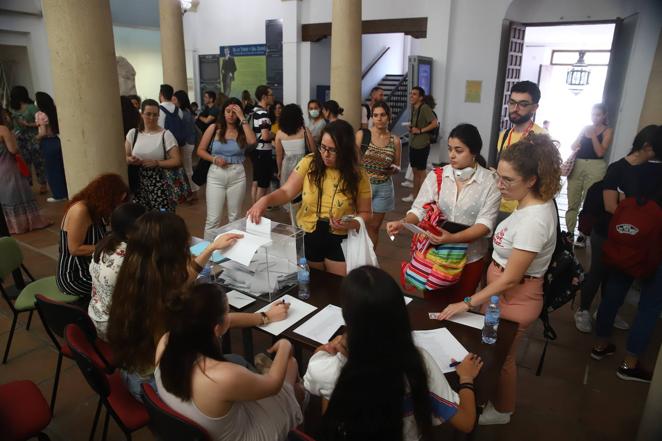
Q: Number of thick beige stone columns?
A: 3